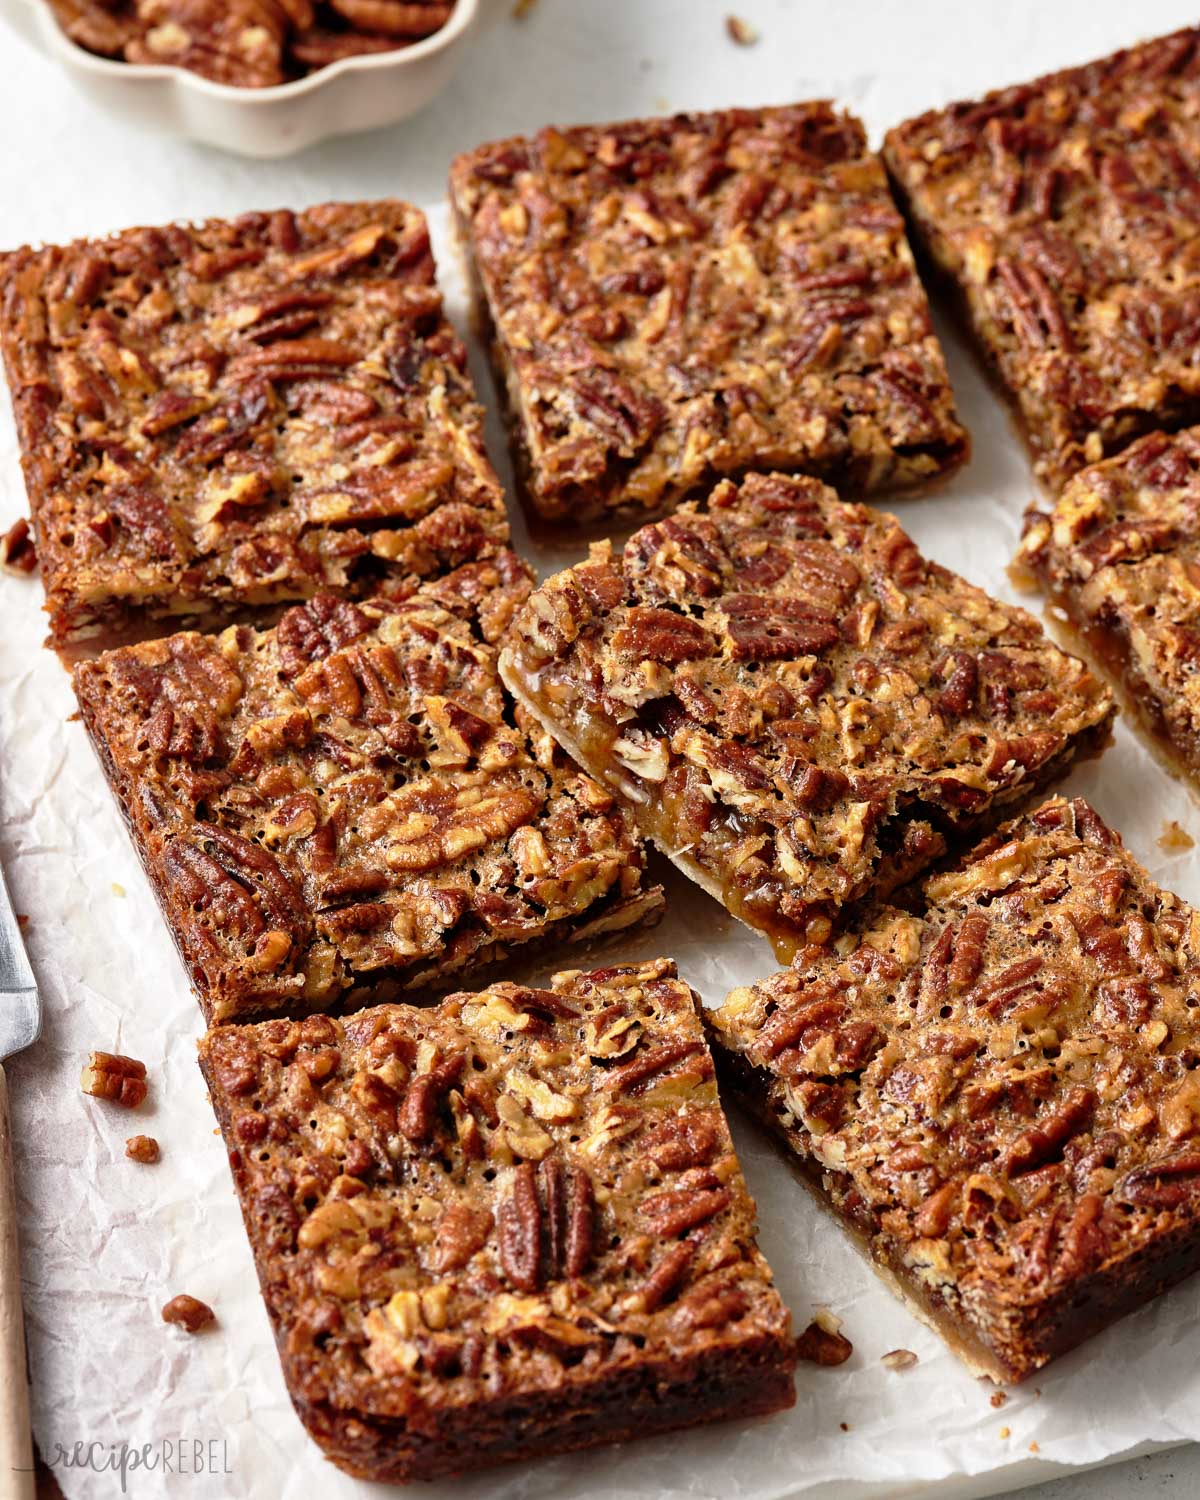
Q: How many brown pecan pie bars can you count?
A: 8